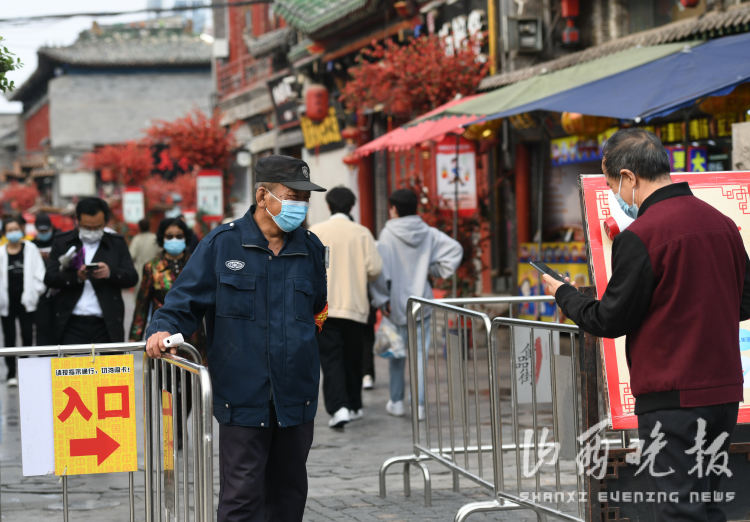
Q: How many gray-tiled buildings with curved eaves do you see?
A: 1